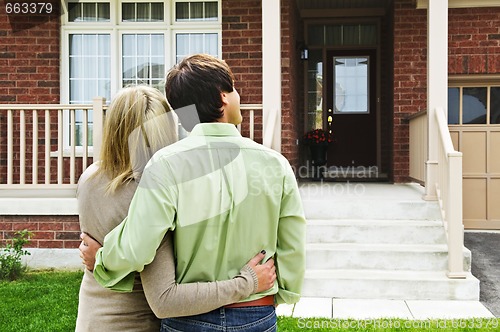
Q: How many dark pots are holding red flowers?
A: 1